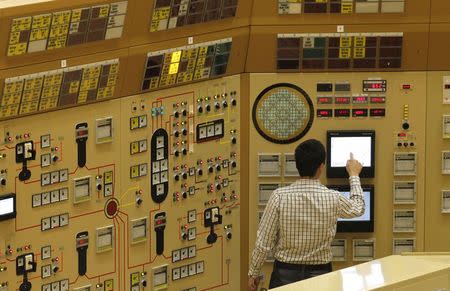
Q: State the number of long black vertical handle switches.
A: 3